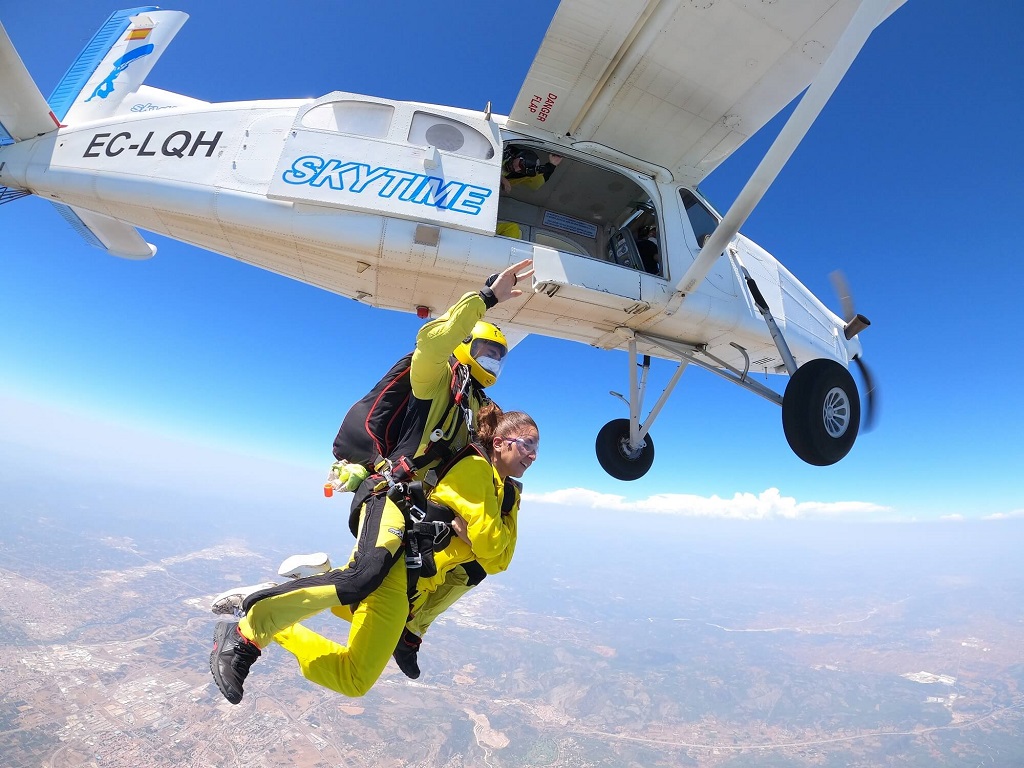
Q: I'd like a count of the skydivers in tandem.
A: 2